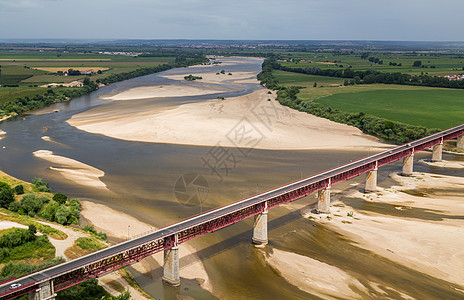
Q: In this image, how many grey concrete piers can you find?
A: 8